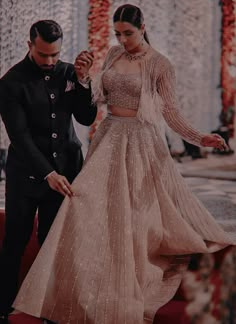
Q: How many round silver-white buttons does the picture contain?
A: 5